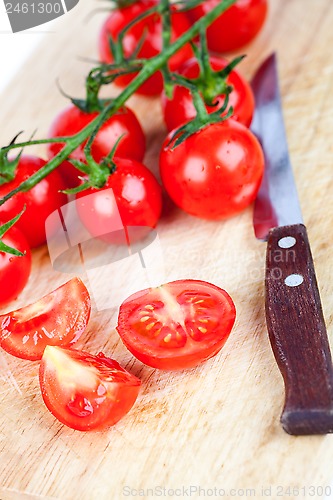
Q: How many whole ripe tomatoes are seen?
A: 8